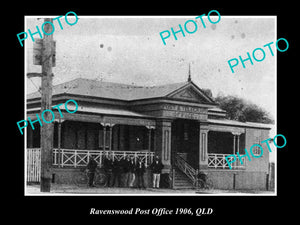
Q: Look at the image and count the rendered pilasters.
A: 2